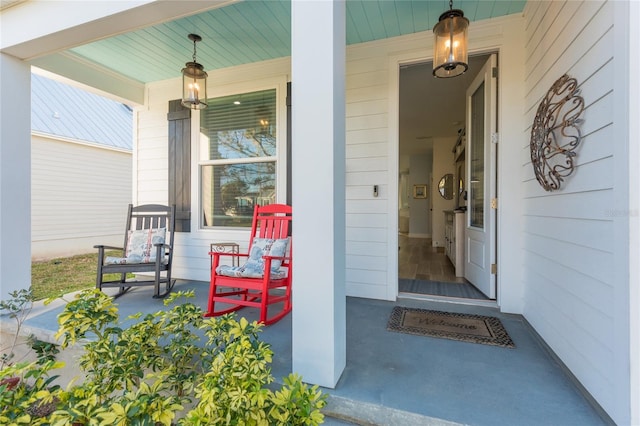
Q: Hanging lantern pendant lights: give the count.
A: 2